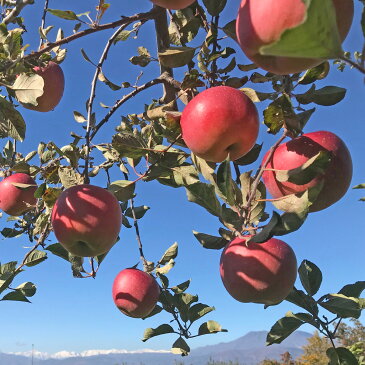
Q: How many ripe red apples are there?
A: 9